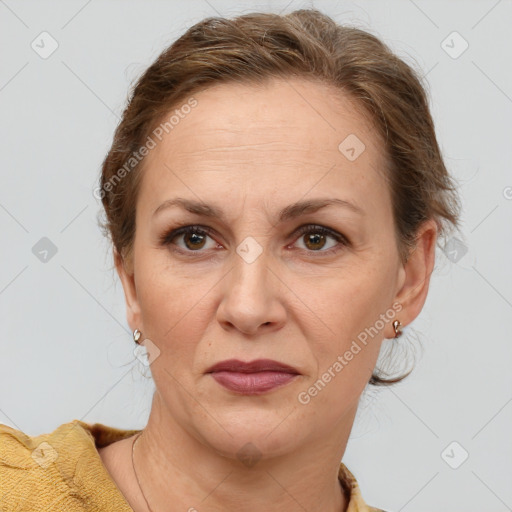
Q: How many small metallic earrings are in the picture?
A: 2